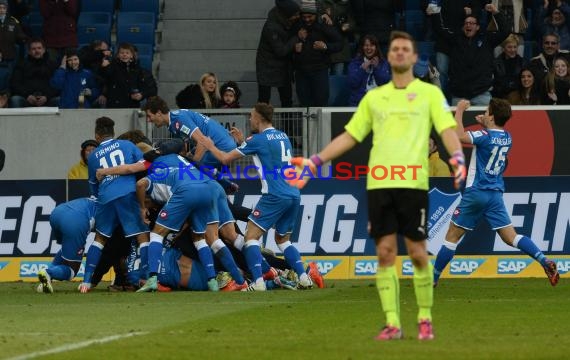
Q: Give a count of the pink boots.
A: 2